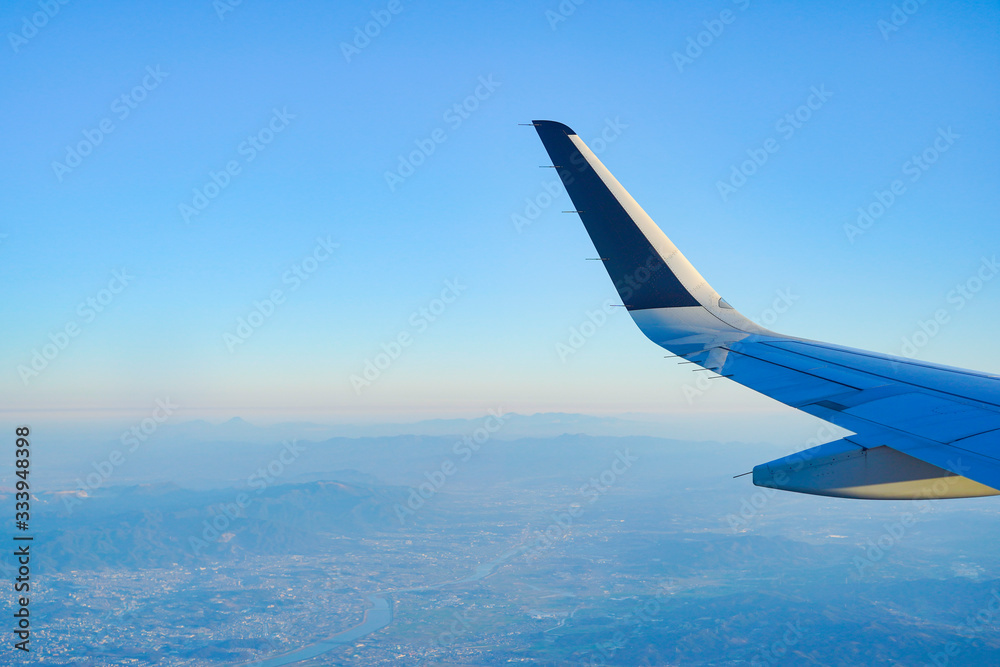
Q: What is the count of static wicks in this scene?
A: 10